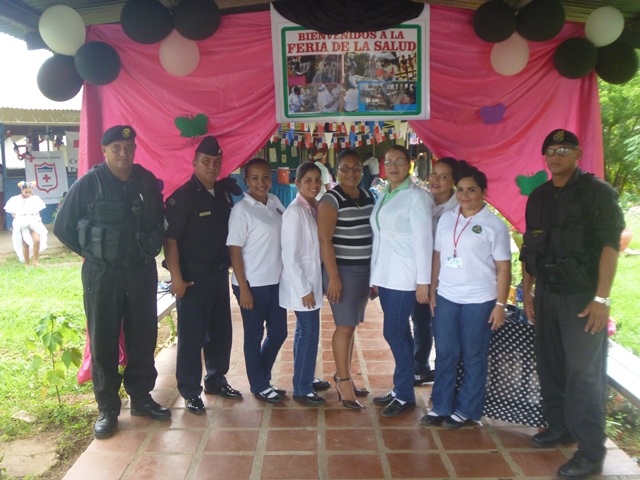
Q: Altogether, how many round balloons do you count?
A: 12